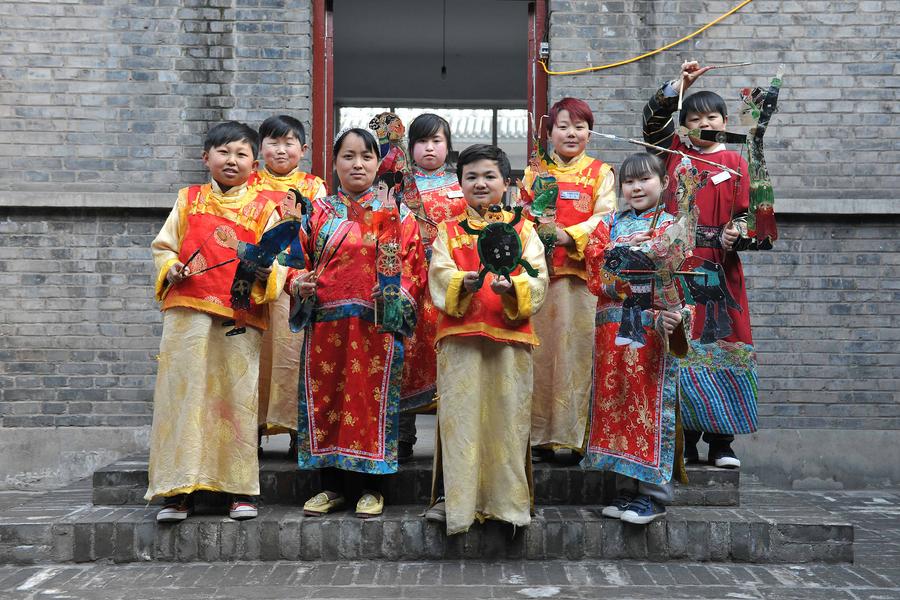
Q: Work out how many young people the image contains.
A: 8